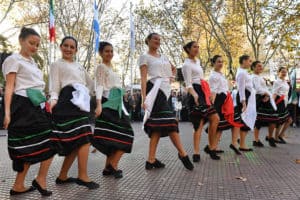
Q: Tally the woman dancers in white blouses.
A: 9